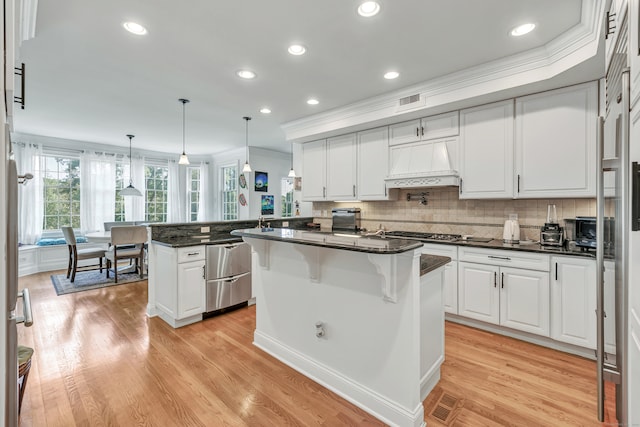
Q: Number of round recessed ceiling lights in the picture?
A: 8